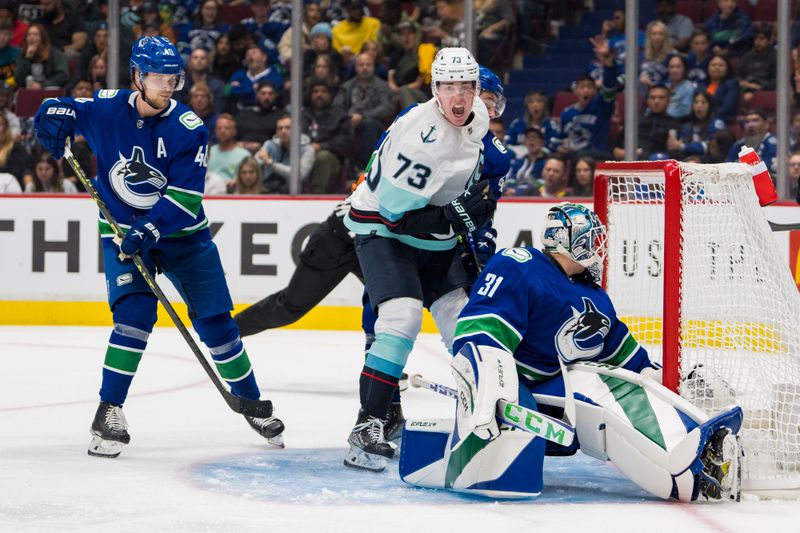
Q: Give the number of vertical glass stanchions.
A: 5